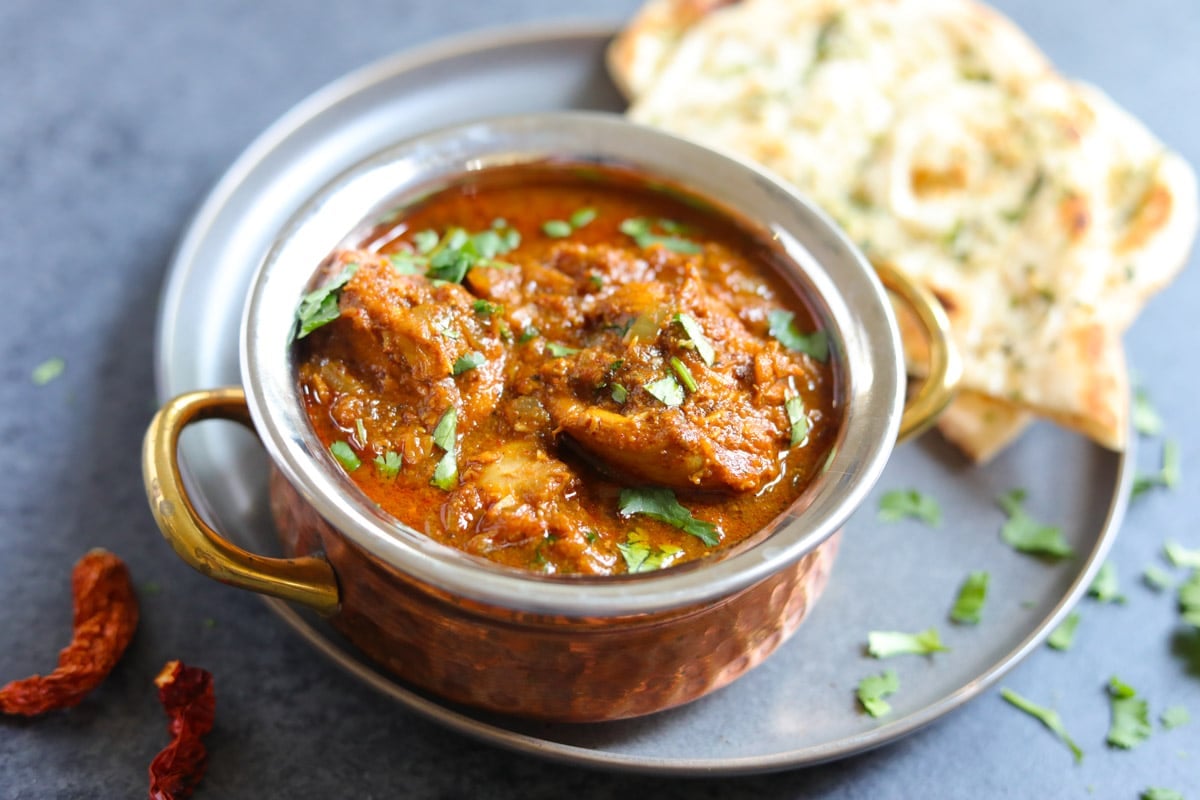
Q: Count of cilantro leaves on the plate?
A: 5